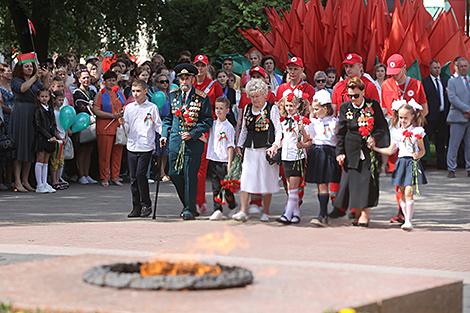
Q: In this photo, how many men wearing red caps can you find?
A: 5